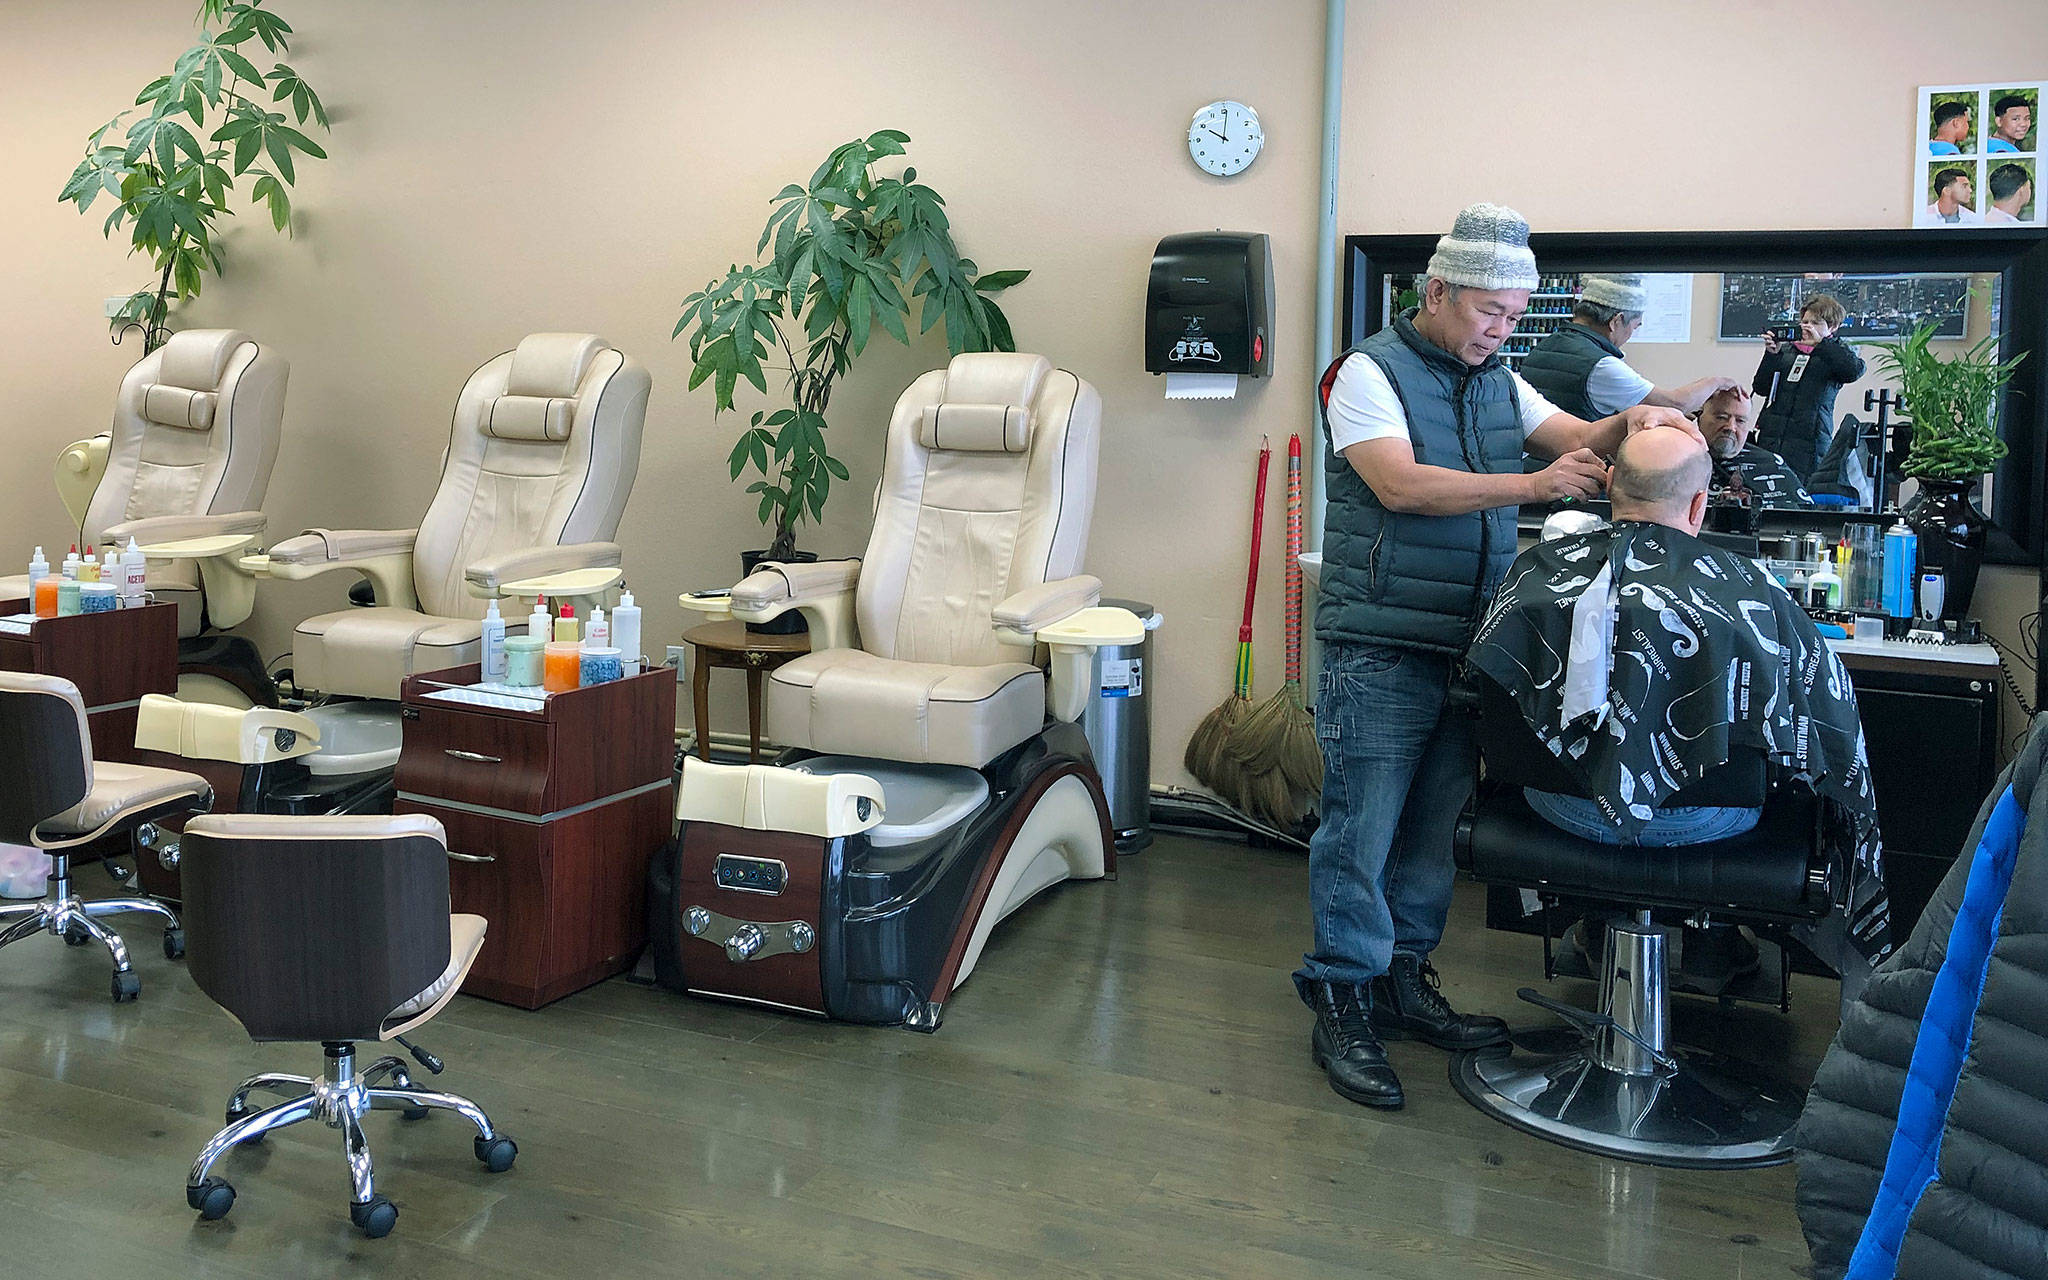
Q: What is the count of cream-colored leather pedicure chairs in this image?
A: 3